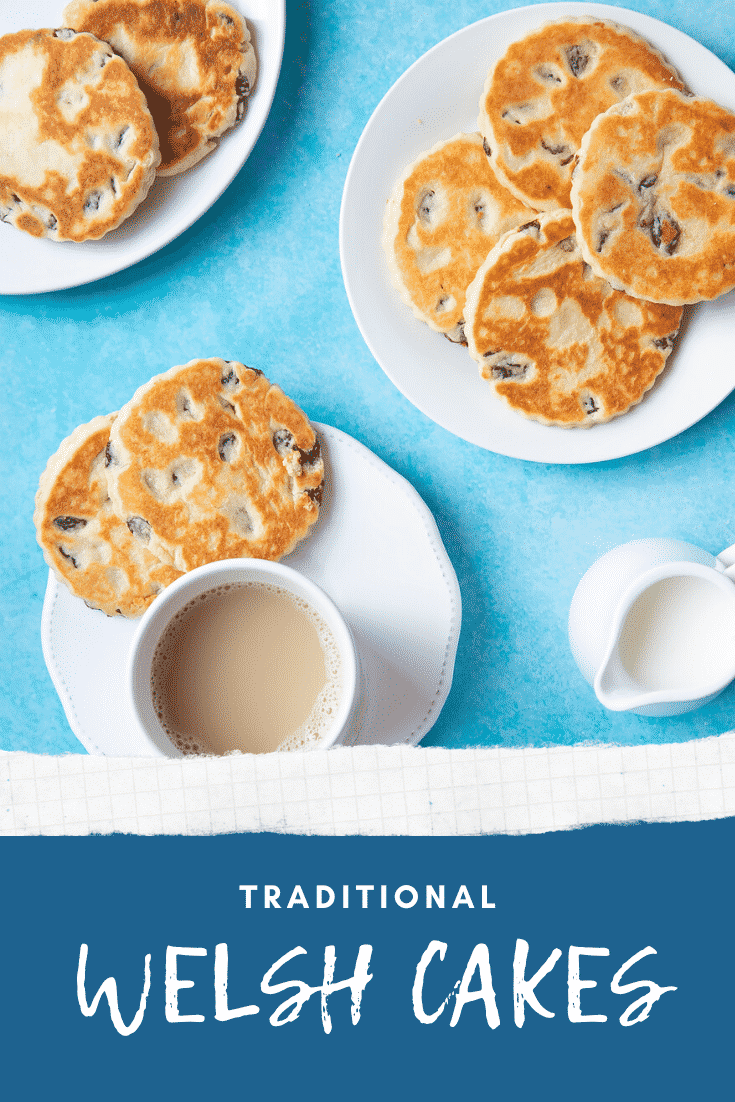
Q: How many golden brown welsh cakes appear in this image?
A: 8